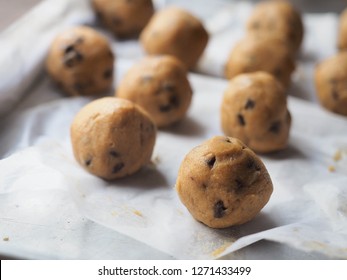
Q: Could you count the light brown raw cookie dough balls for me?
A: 11